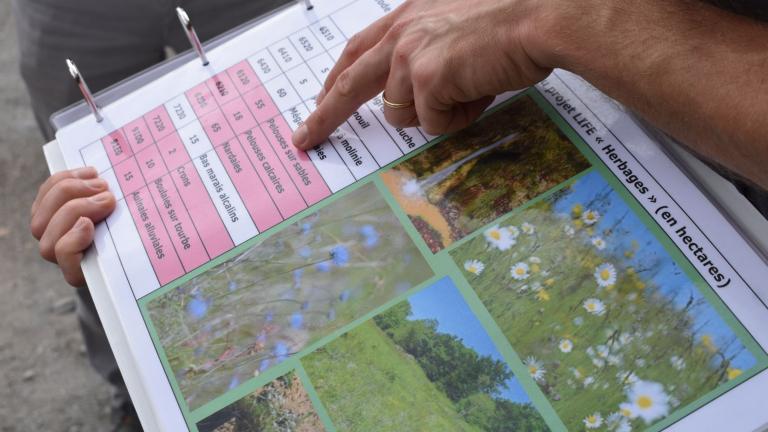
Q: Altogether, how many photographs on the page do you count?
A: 5